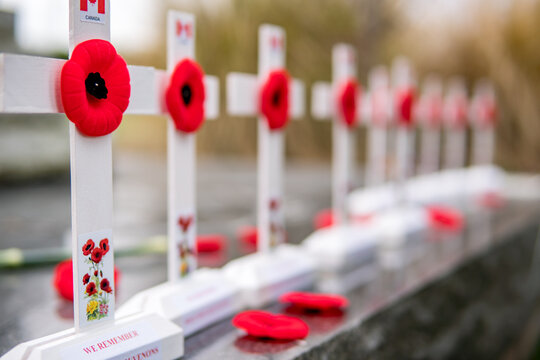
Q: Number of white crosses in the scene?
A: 9